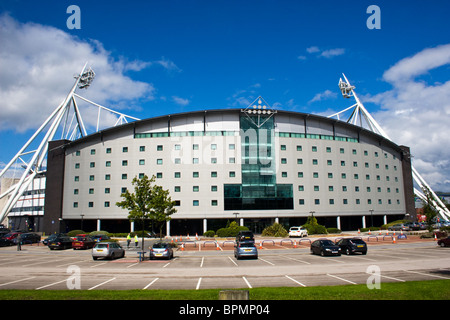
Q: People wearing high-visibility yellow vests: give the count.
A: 2